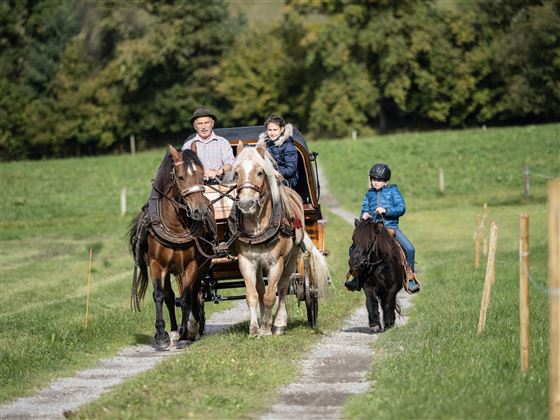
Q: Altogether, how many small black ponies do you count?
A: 1